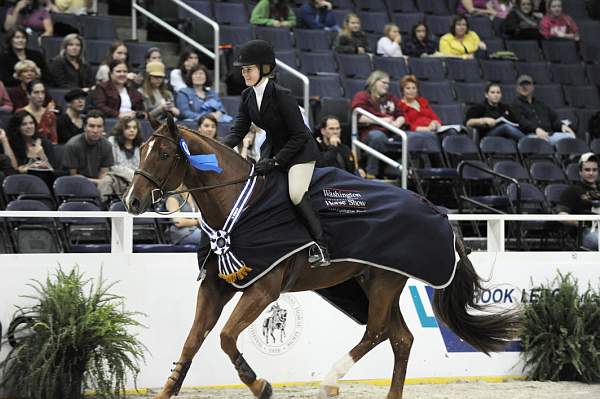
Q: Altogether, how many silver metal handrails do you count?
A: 3